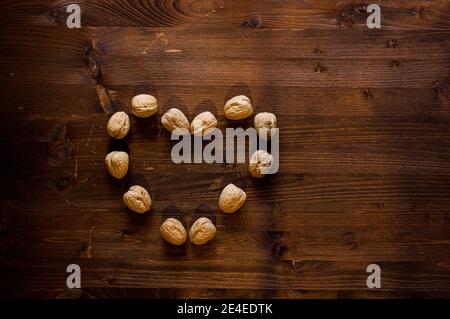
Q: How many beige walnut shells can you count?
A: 12